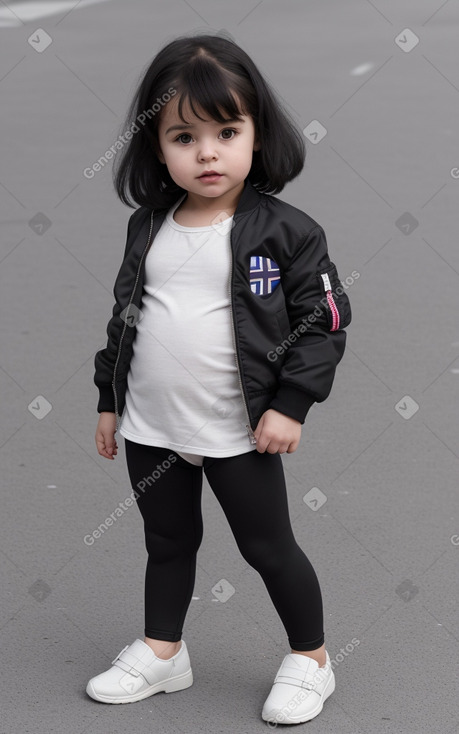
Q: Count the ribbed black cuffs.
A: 2